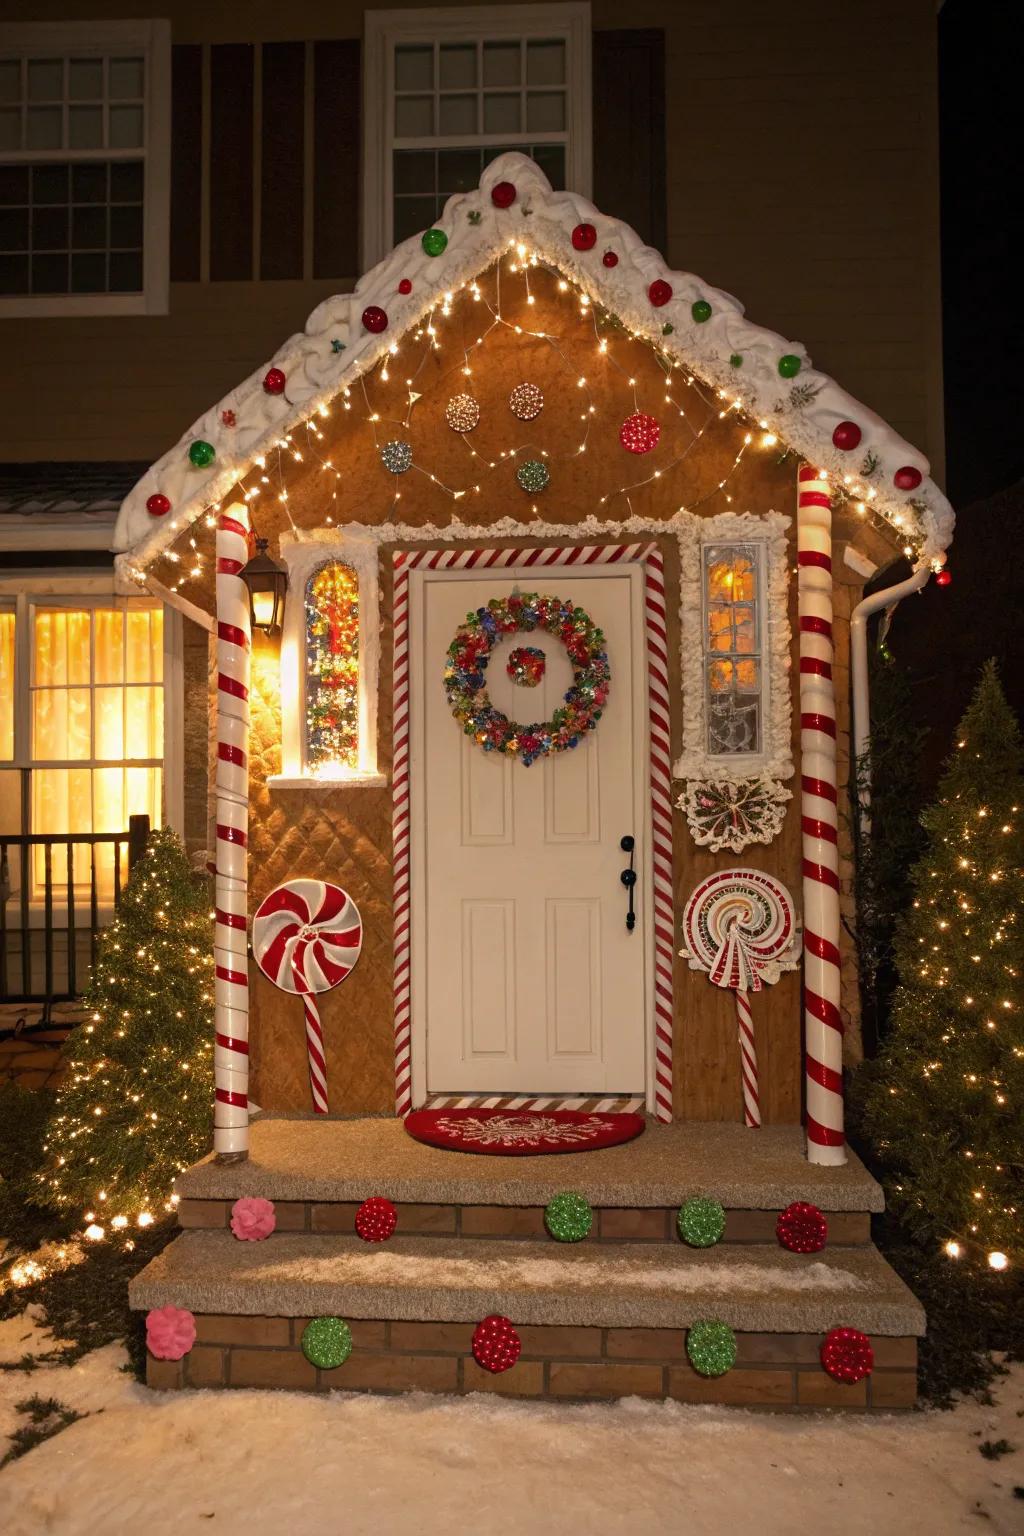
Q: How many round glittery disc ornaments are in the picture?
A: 13